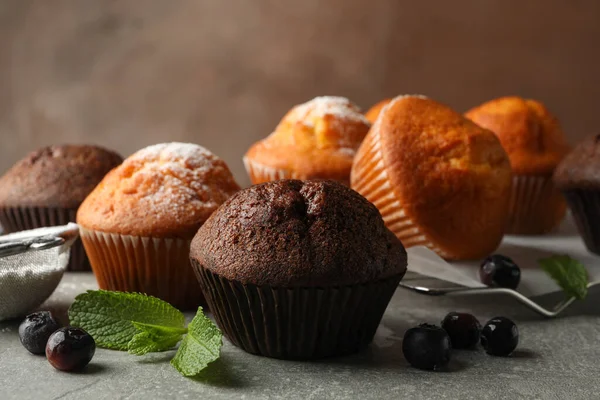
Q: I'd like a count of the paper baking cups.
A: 7